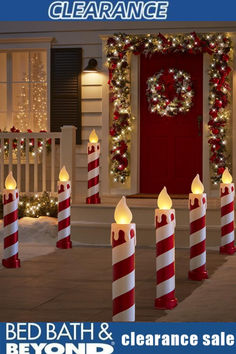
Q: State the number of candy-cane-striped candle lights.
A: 7